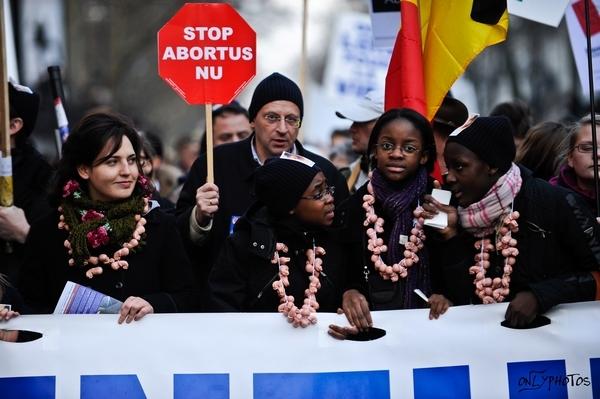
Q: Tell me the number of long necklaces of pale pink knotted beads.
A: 4